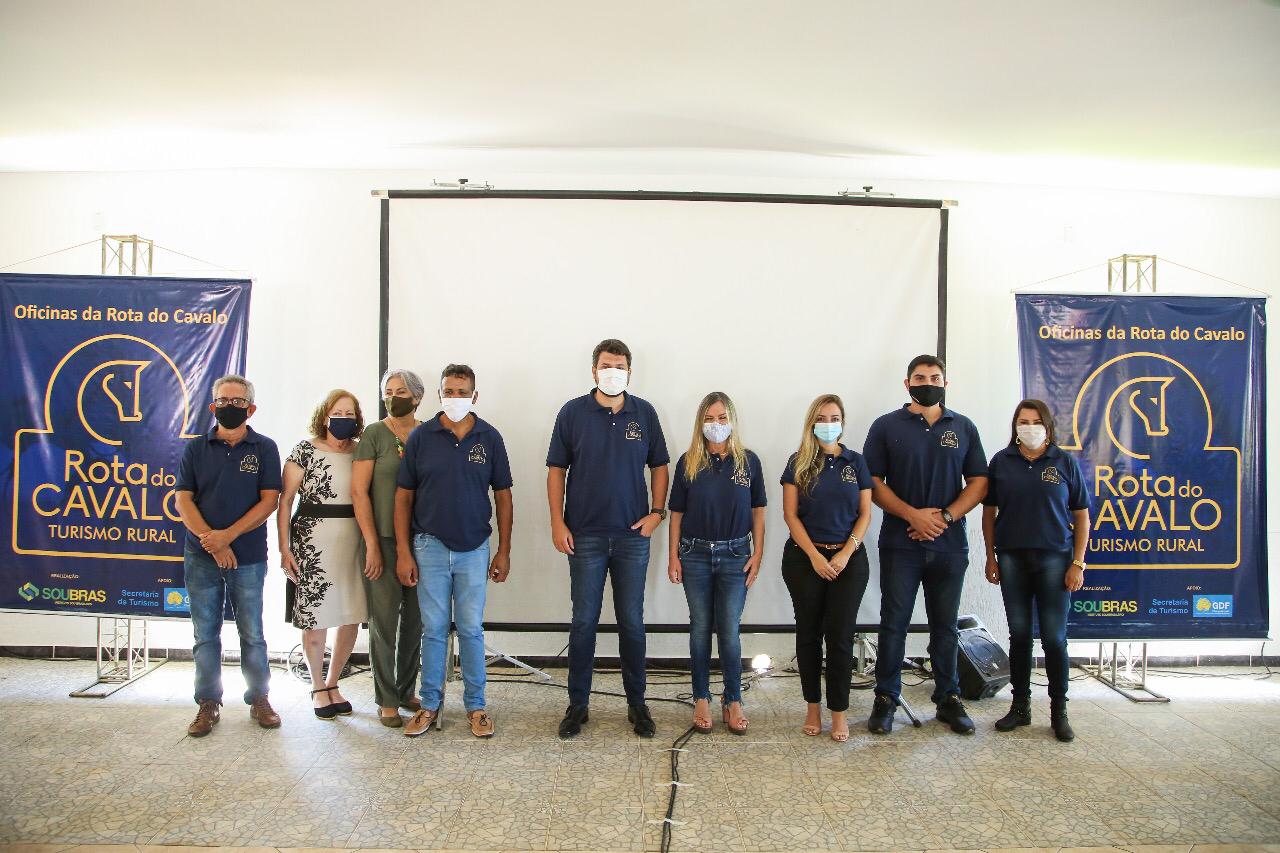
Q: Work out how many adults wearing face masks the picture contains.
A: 9